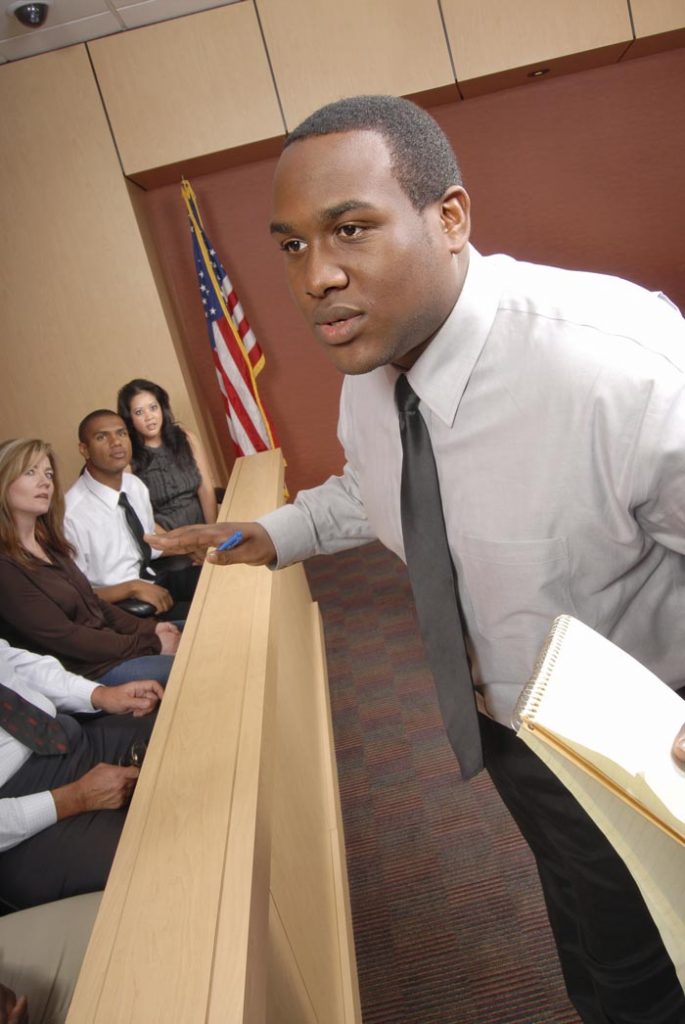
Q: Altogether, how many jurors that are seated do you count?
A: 5